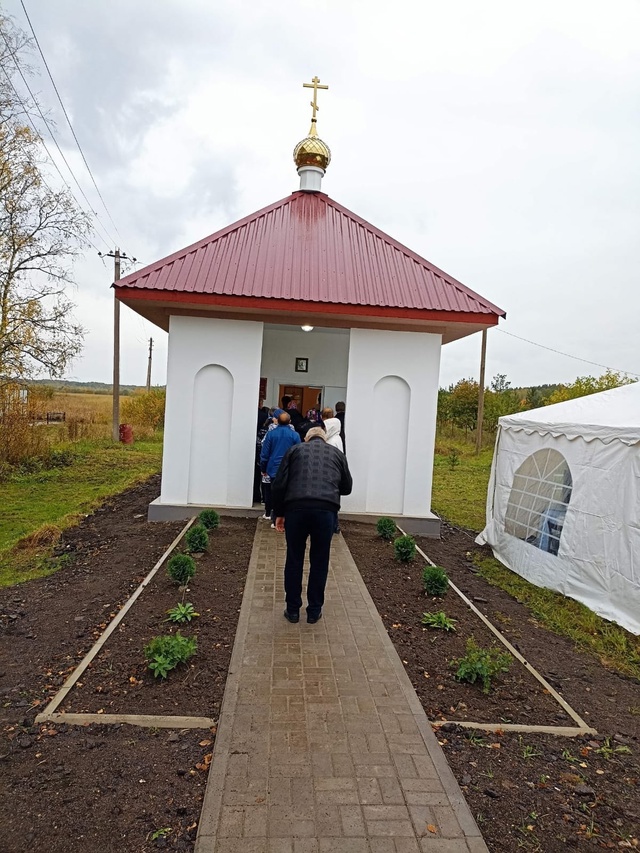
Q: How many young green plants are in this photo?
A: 10